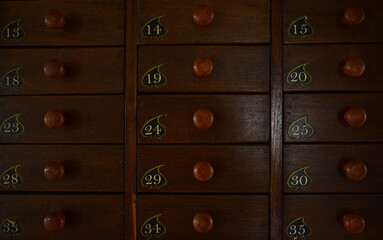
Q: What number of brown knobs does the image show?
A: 15